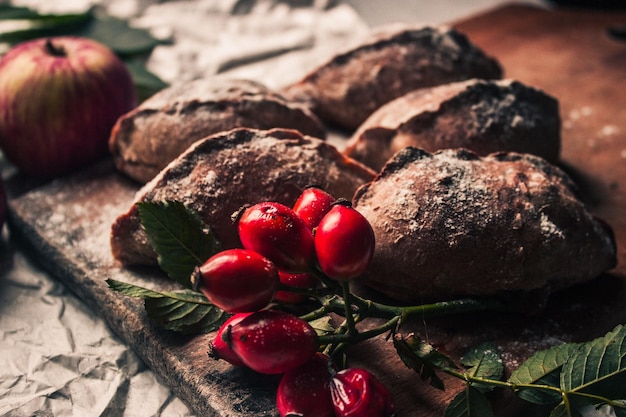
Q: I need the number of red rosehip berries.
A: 9